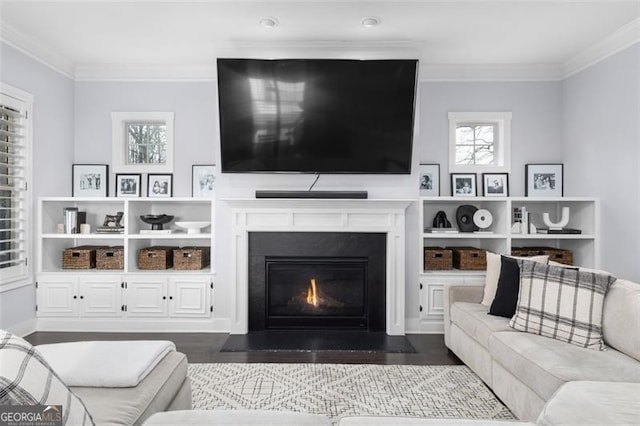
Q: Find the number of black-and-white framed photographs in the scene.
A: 8